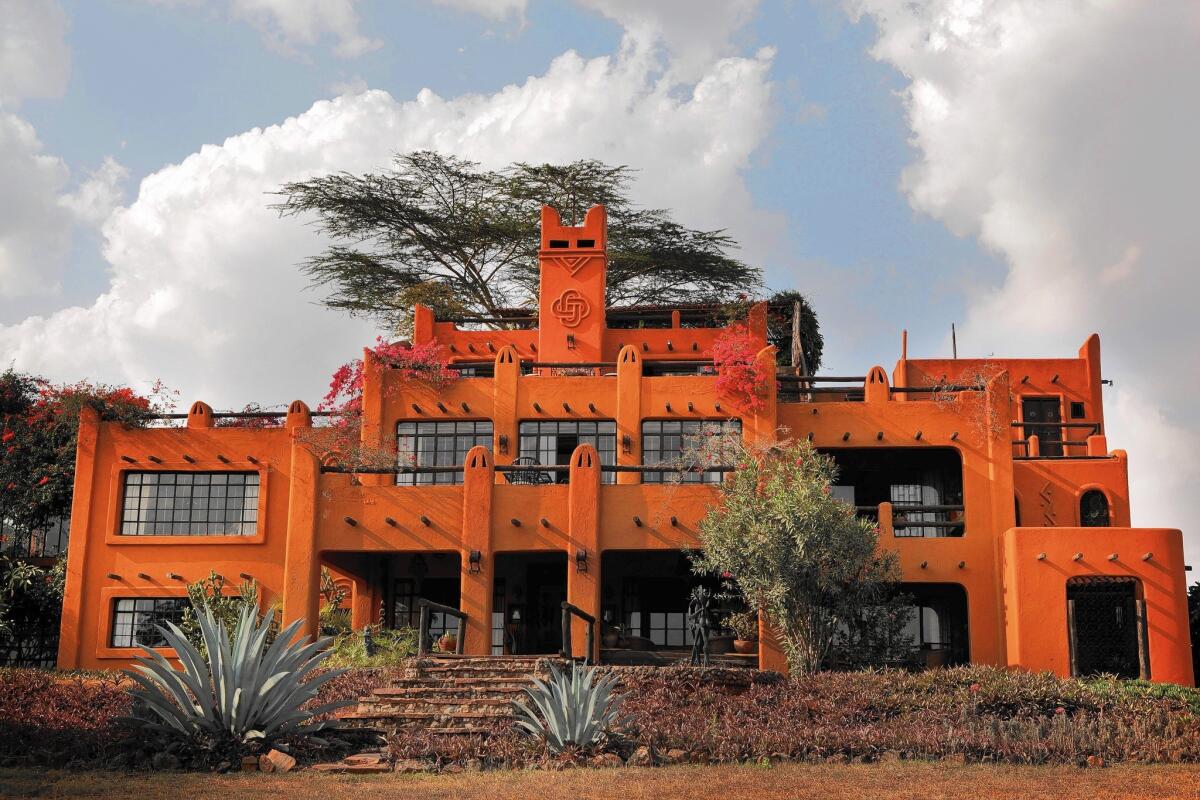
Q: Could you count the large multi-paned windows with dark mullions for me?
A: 5